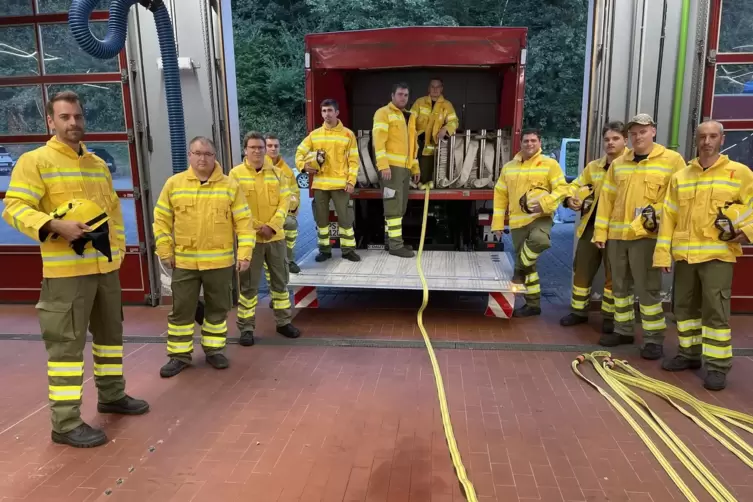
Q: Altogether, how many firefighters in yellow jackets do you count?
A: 11